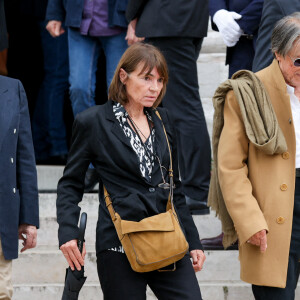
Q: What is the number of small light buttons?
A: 3